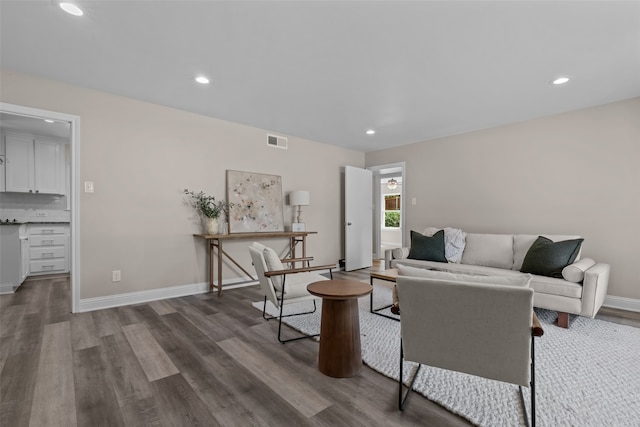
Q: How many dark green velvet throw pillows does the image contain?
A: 2